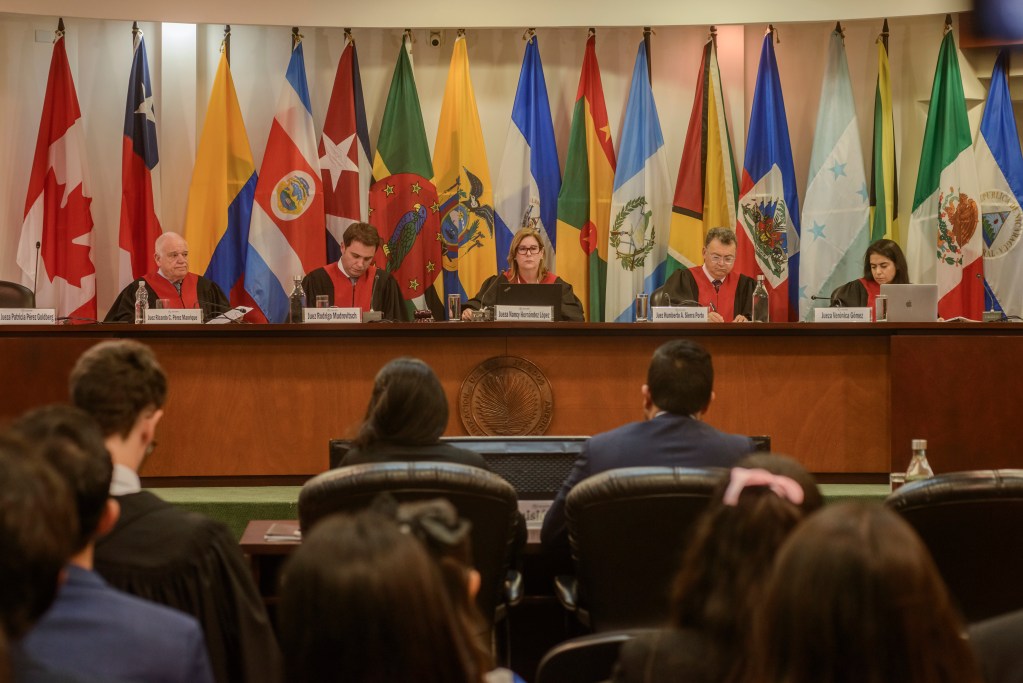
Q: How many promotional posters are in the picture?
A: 0